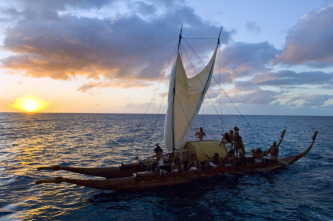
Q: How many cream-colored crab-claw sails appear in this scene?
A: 1